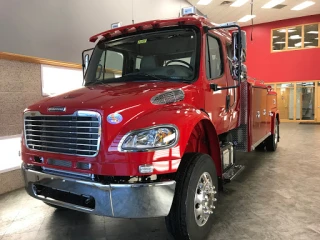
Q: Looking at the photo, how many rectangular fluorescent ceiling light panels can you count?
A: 5